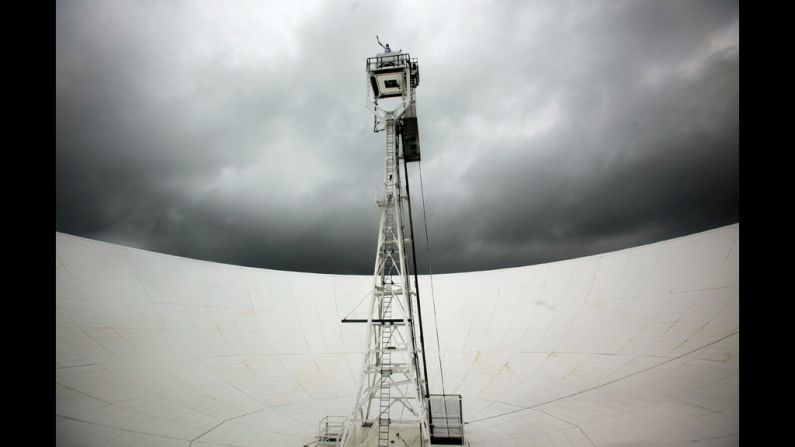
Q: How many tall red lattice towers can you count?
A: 0